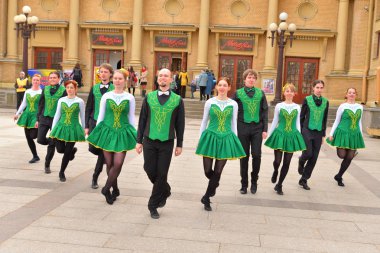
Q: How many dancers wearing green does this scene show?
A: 11